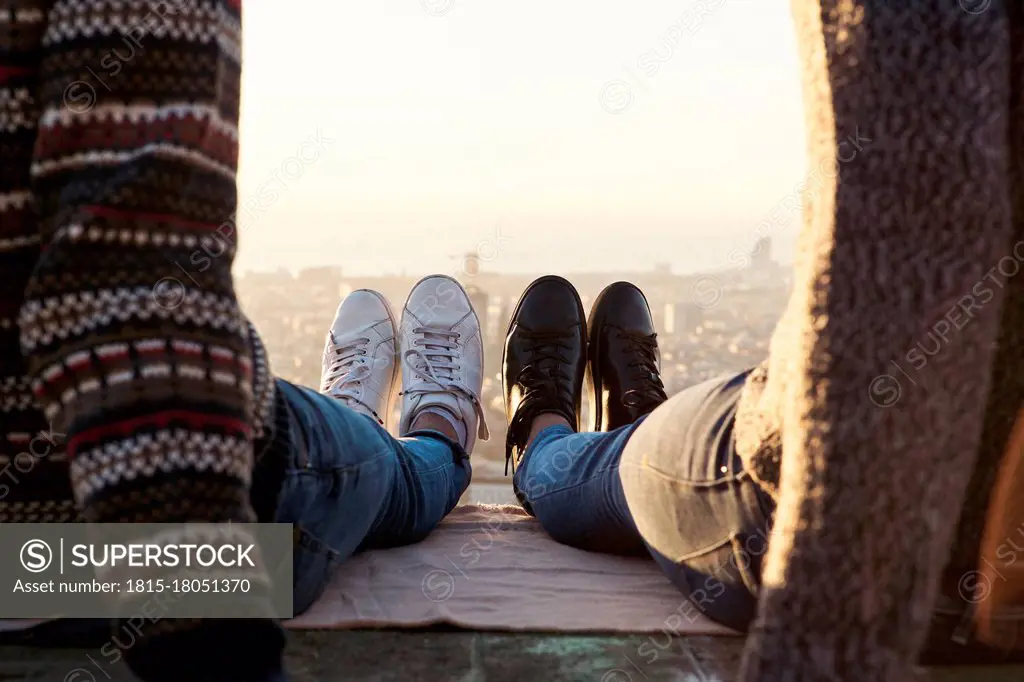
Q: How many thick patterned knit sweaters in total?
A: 1